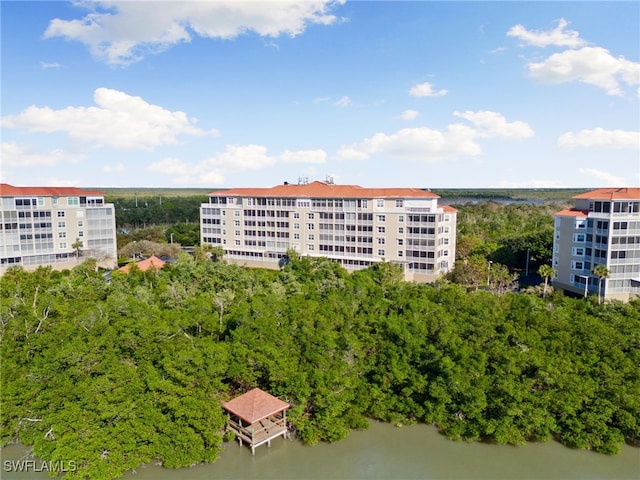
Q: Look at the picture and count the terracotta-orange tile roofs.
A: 5